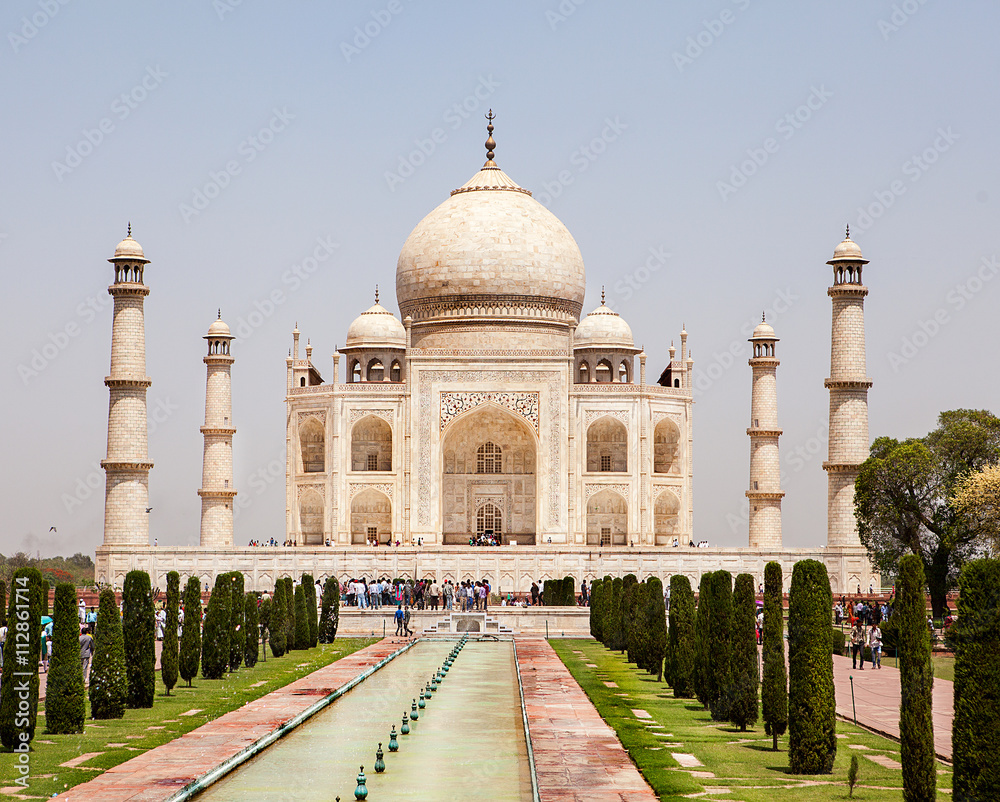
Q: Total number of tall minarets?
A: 4